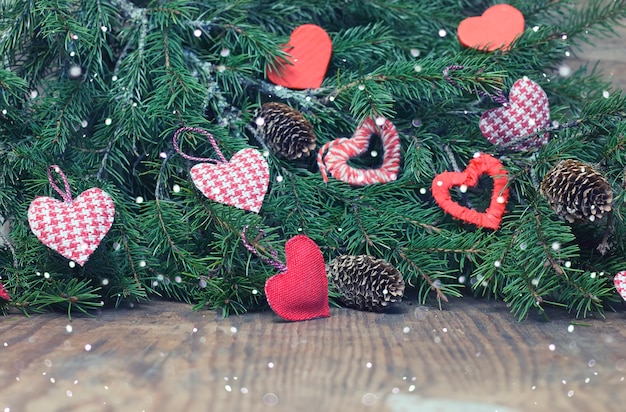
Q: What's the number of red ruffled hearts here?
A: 1